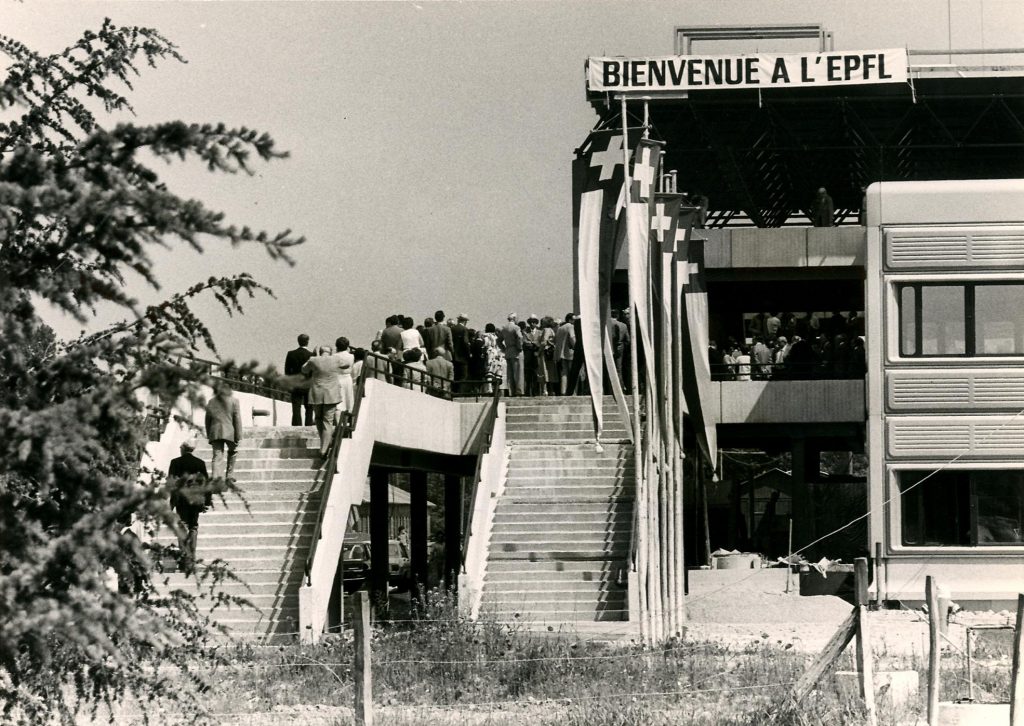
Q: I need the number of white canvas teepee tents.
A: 0